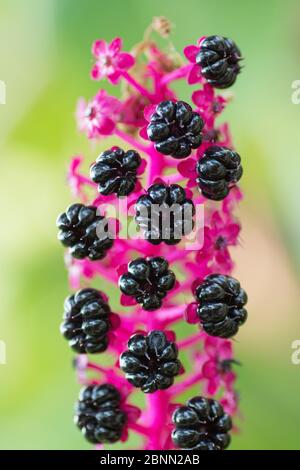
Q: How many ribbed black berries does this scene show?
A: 12